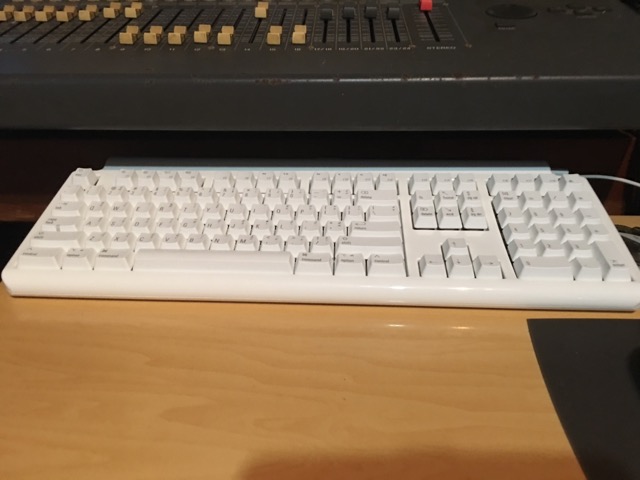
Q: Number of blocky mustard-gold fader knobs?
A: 15